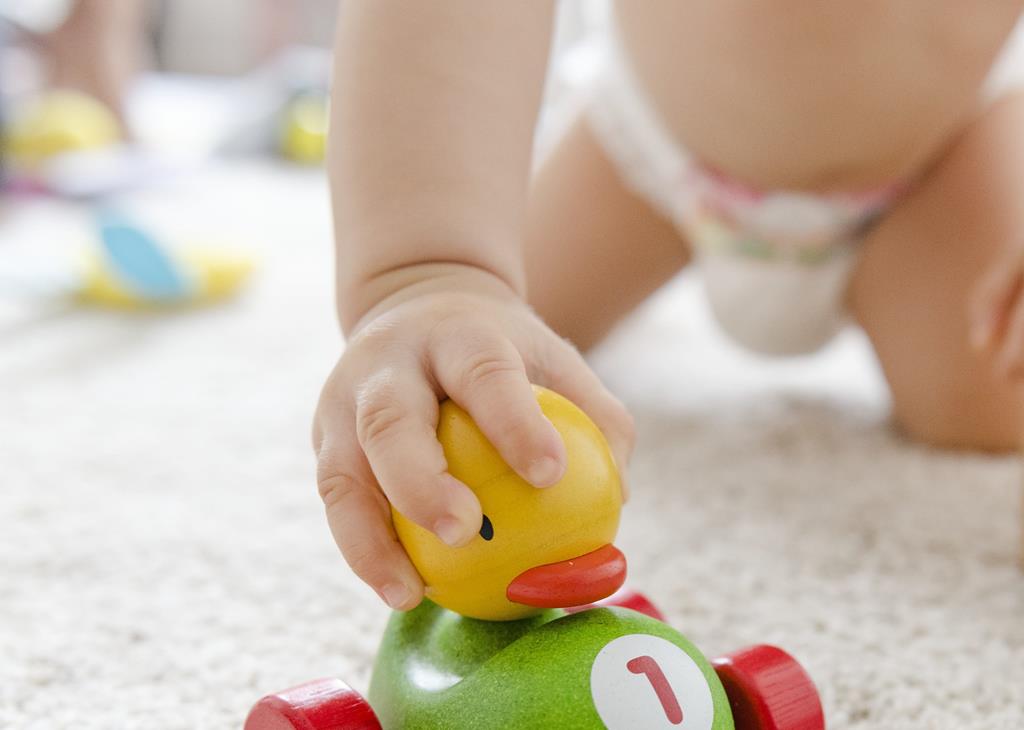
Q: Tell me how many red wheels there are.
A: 3